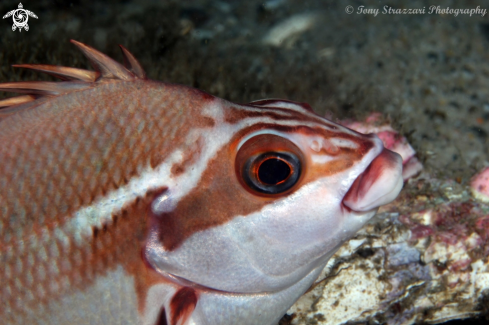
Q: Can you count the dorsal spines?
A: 5